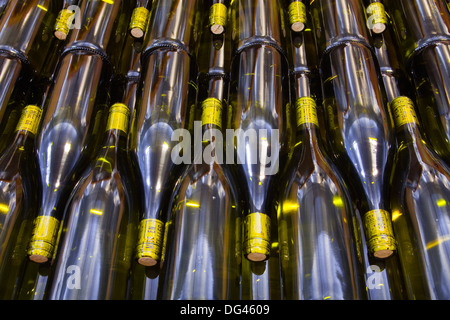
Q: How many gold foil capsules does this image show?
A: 14